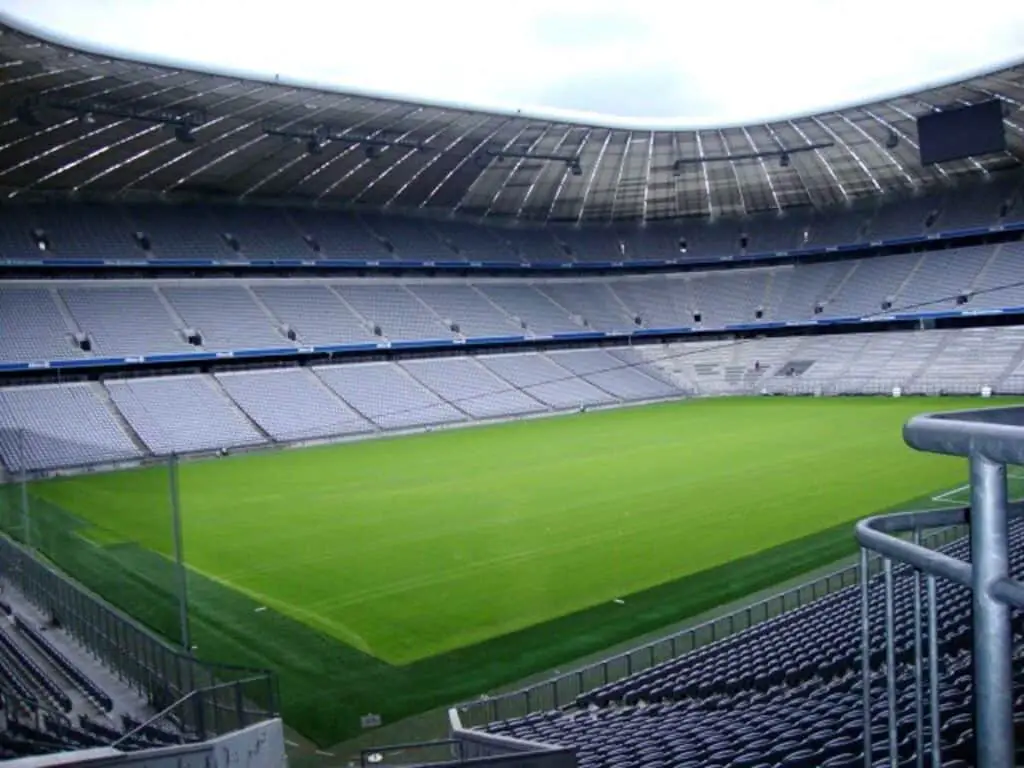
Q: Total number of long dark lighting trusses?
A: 4